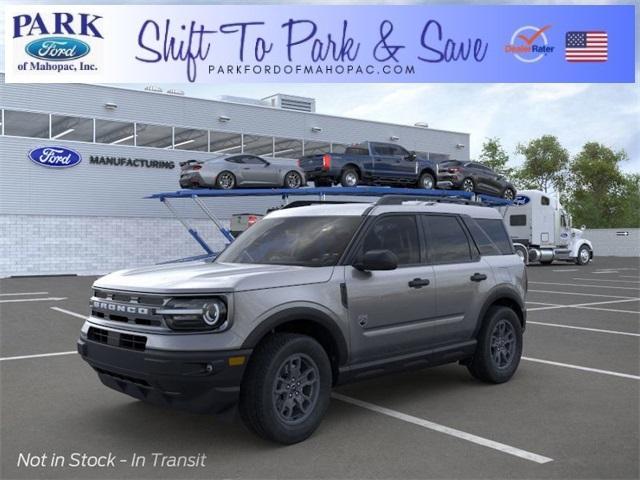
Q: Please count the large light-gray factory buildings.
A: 1